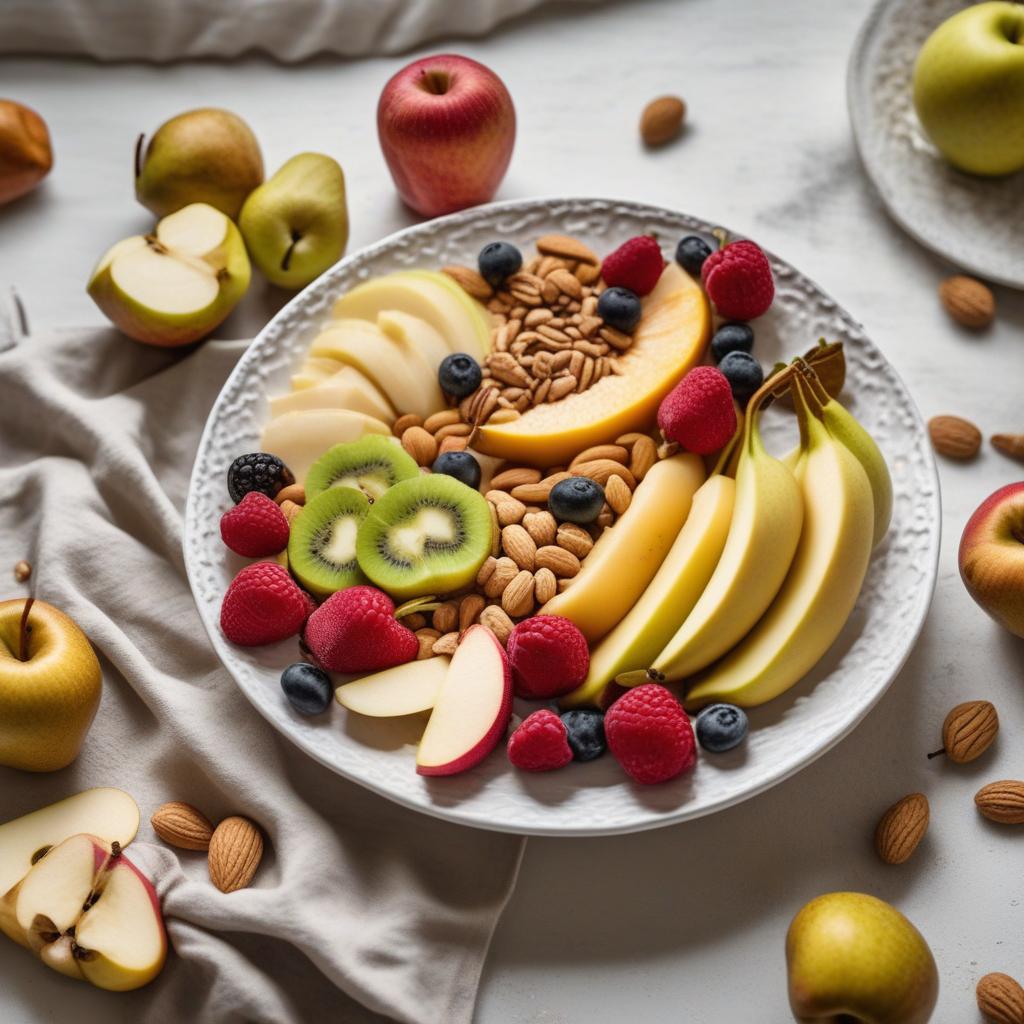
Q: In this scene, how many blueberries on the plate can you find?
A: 11